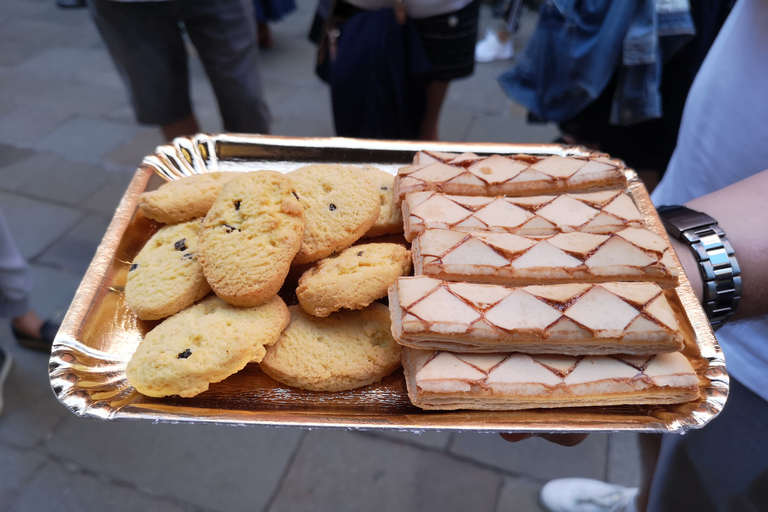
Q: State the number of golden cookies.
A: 8